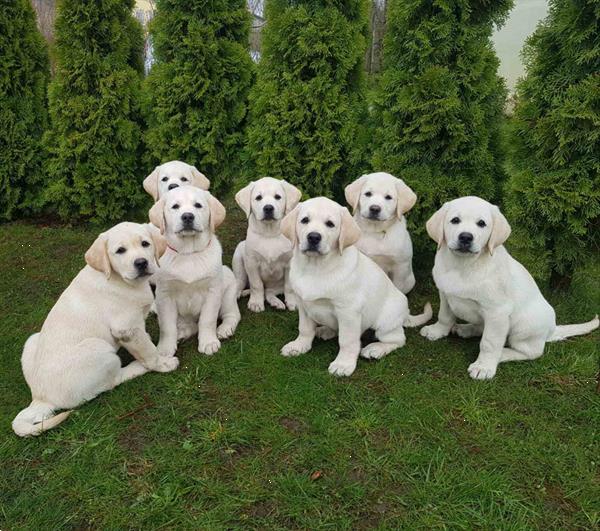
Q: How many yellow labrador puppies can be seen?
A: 7